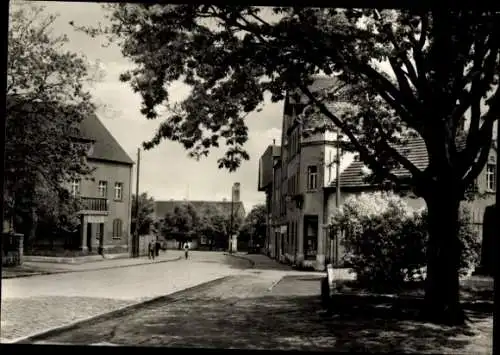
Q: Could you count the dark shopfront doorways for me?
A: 1